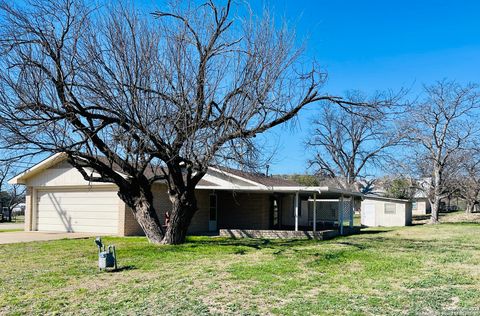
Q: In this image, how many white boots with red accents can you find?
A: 0